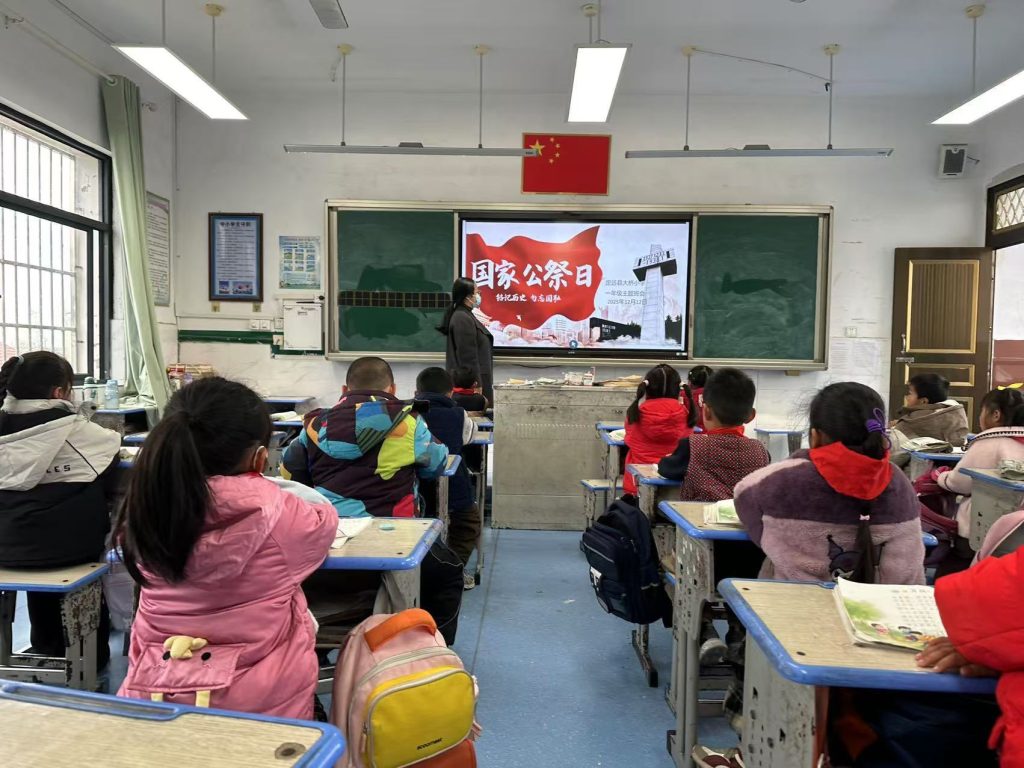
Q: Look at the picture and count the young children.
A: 12